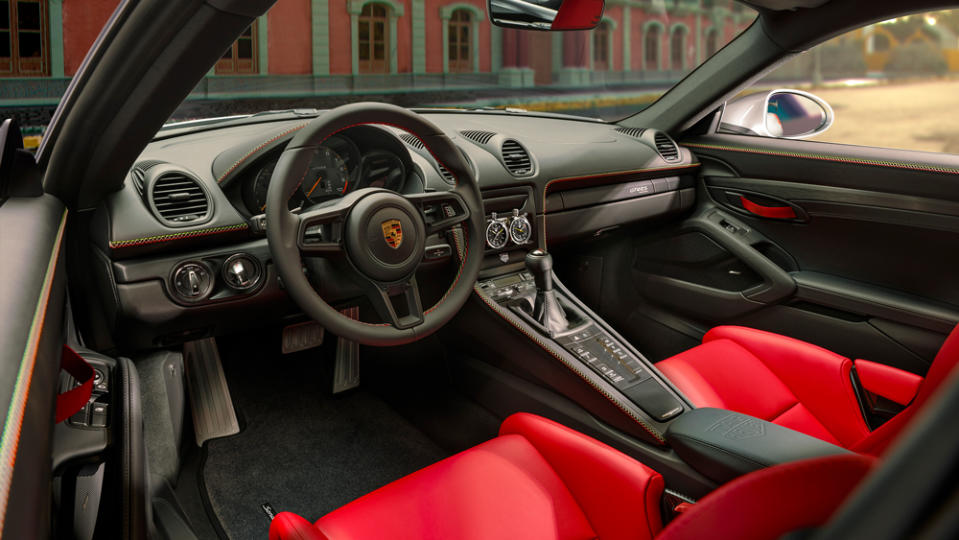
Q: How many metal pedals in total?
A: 3